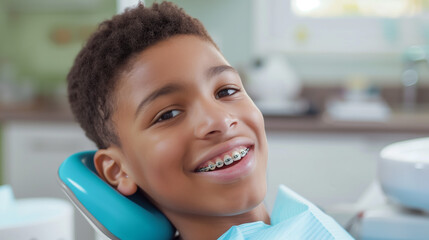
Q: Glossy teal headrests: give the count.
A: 1